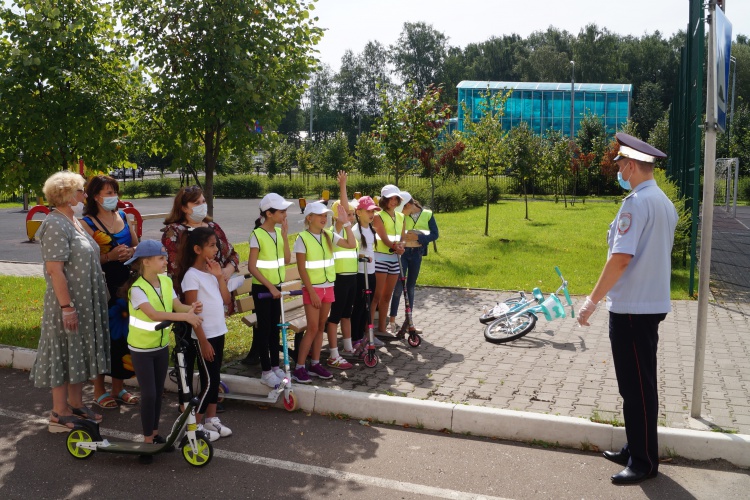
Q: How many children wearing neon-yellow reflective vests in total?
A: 6